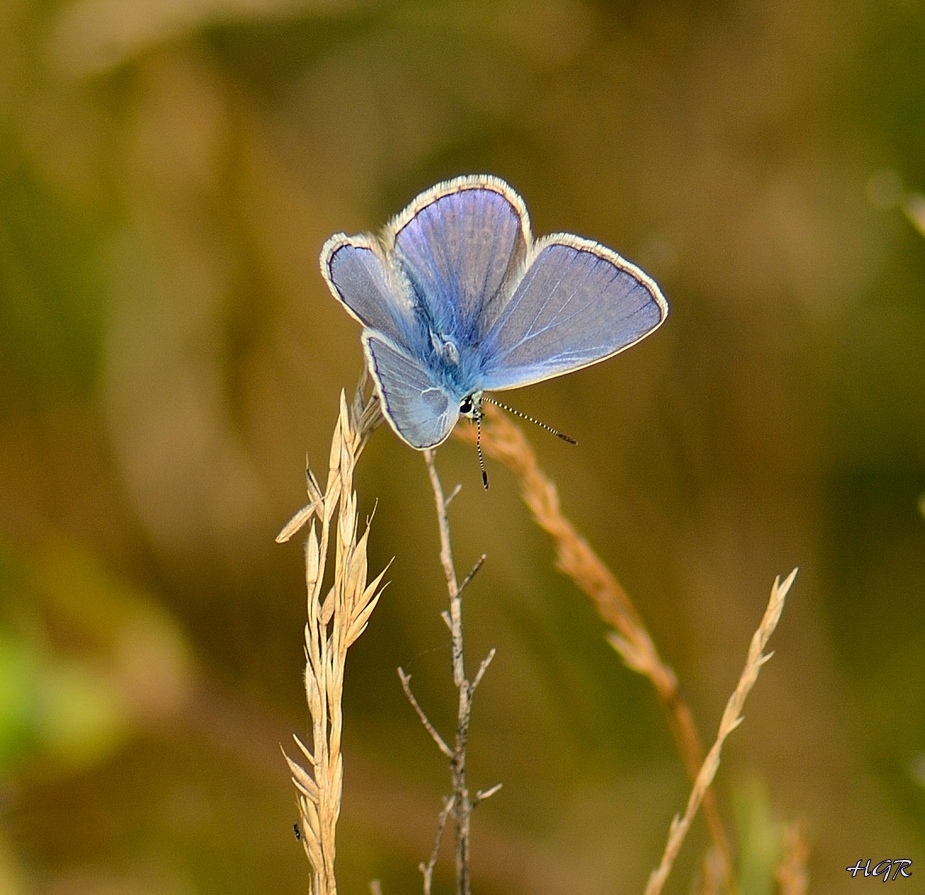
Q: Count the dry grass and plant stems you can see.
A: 4